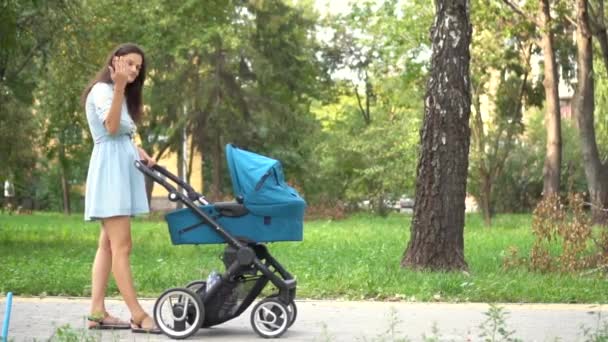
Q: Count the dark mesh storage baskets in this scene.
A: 1